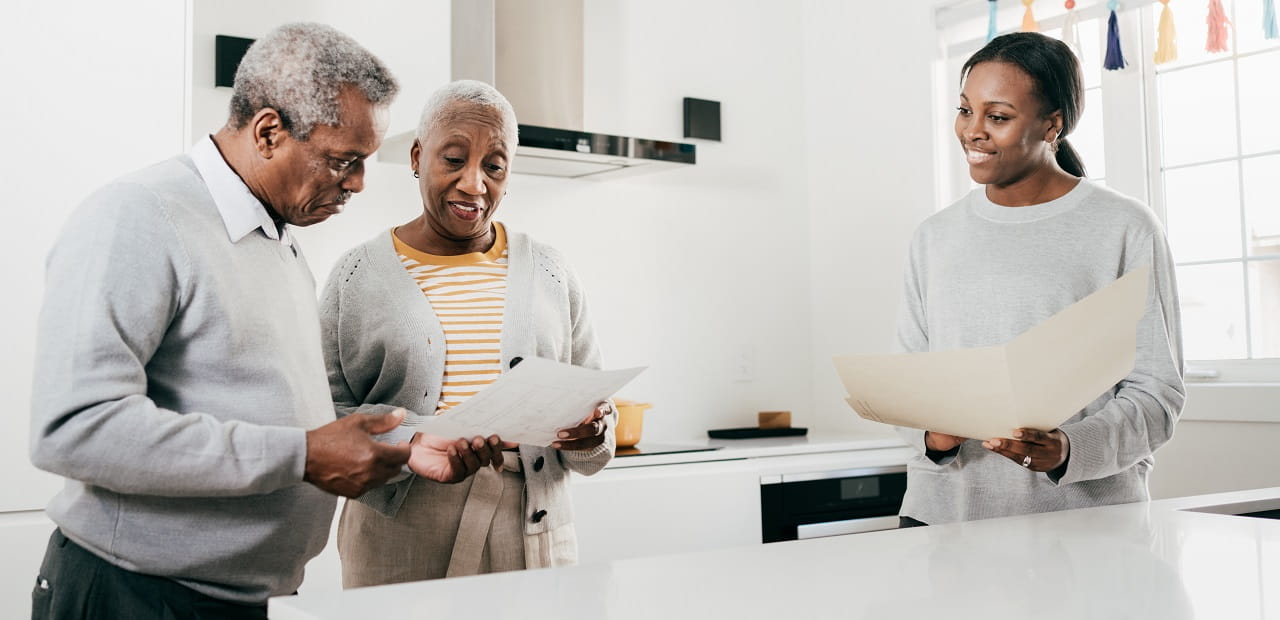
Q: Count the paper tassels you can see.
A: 7